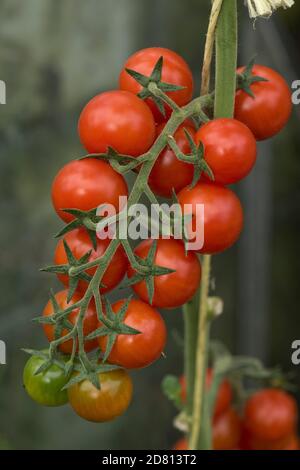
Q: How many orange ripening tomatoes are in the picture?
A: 1